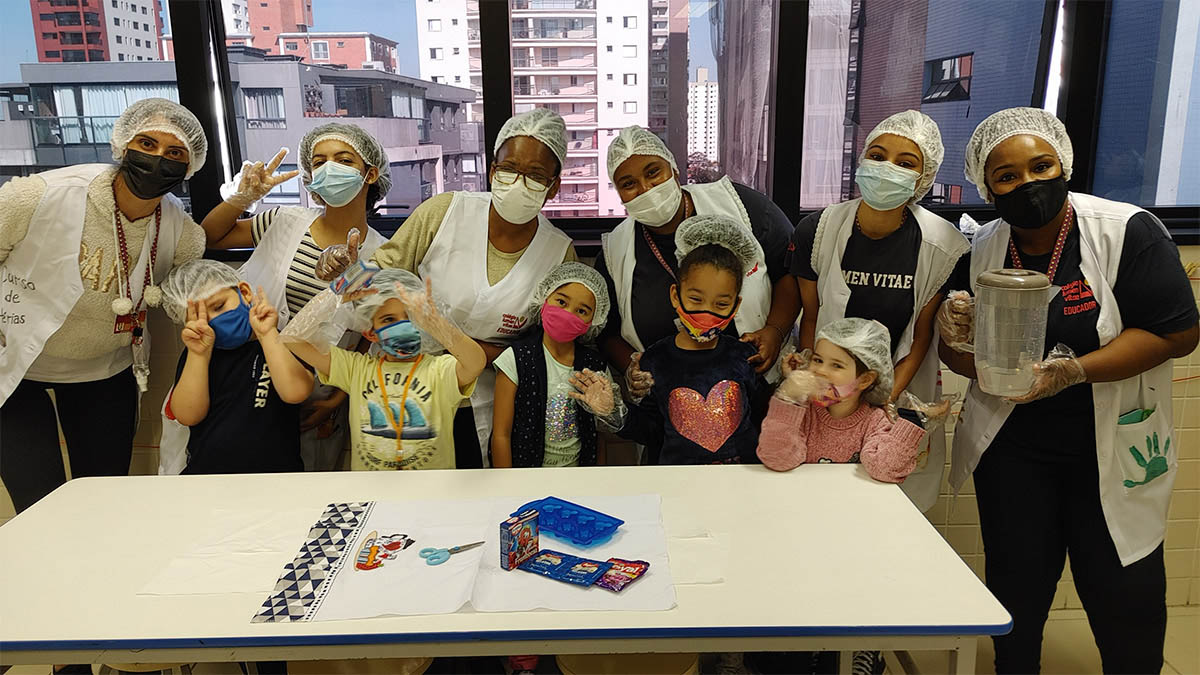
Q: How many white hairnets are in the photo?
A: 11